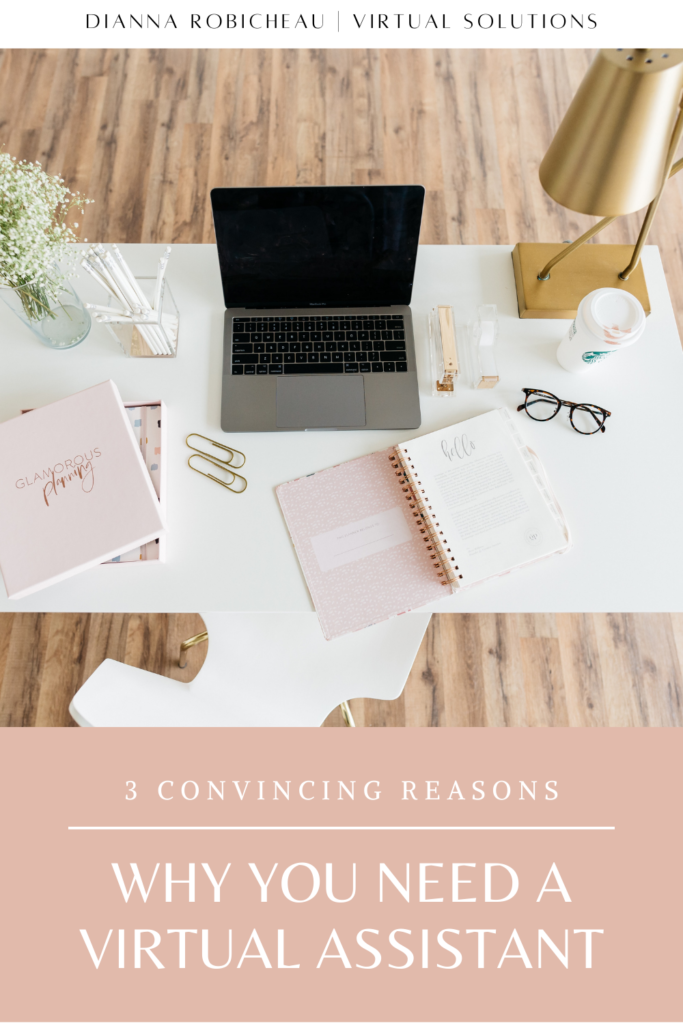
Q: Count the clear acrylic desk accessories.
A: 3